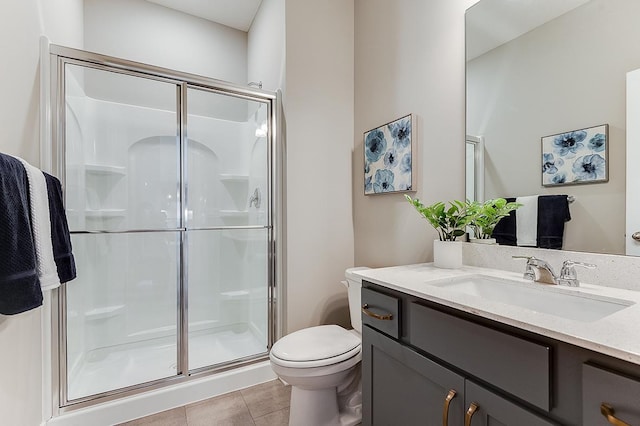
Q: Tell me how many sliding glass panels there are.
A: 2